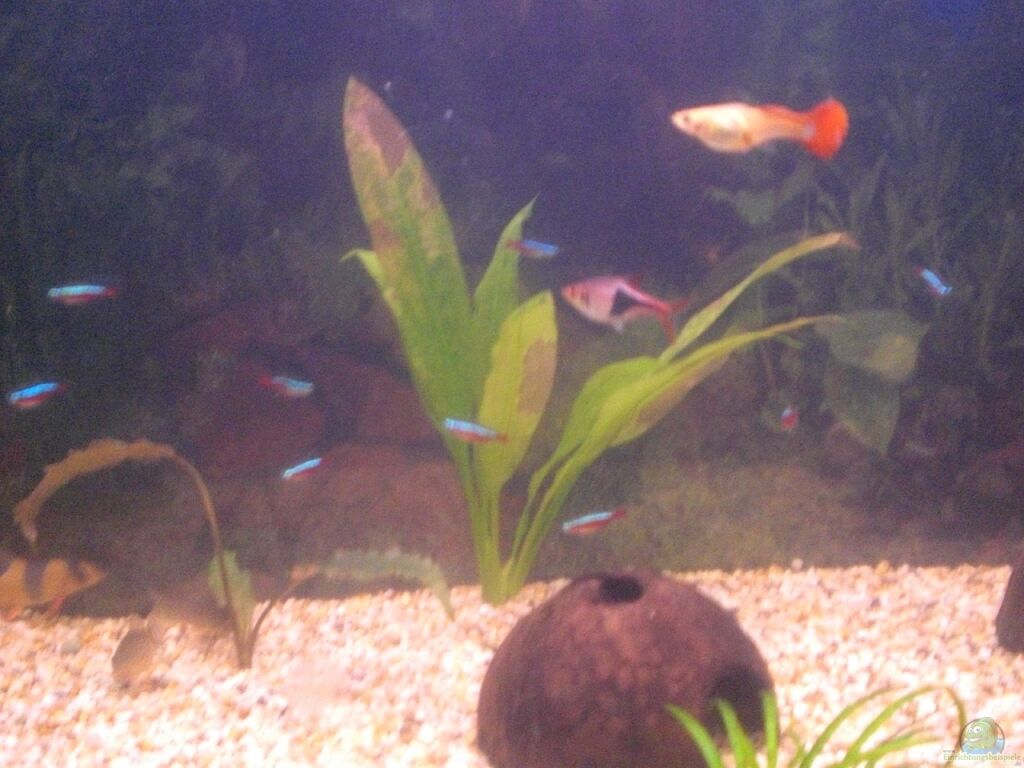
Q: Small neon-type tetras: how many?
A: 9